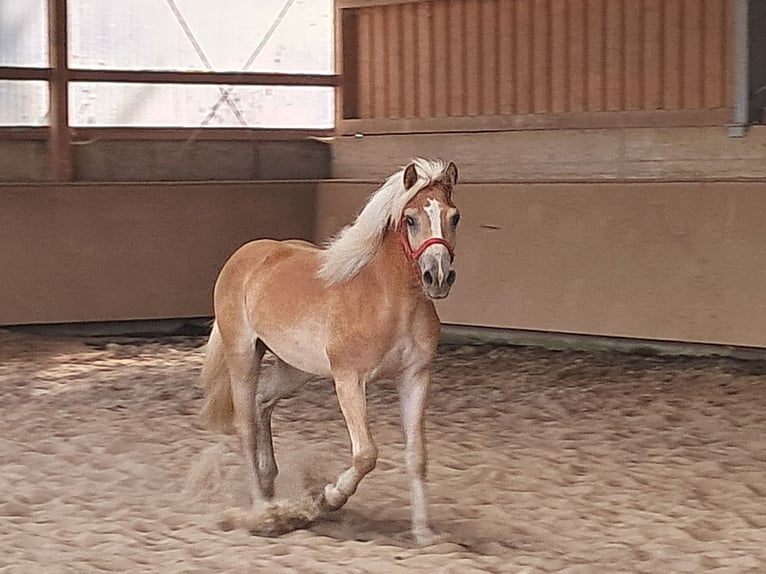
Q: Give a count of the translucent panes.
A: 4